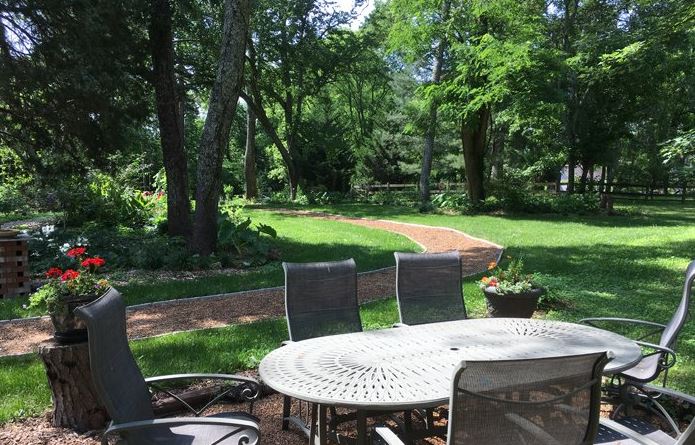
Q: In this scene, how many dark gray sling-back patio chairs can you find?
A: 6